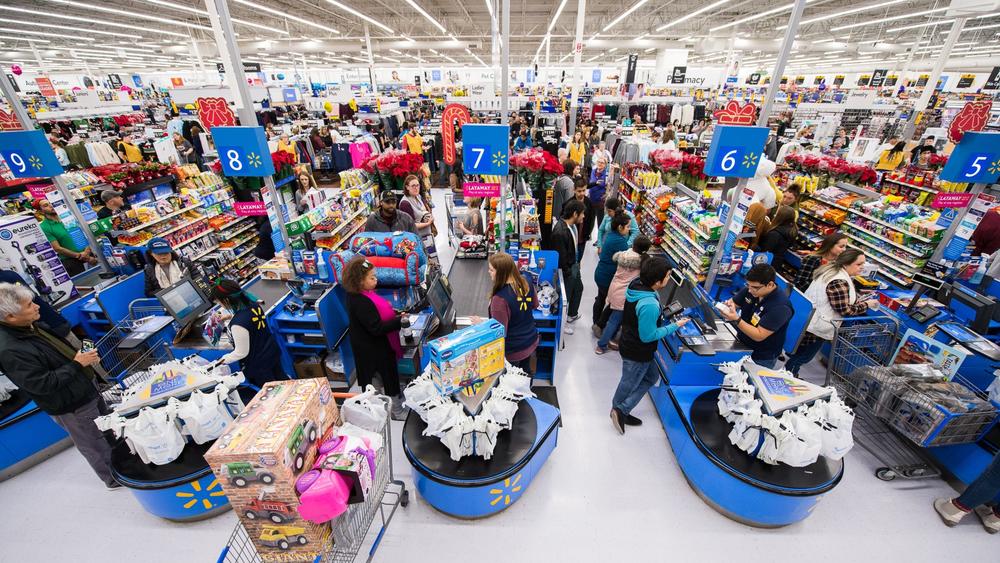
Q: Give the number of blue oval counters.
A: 3